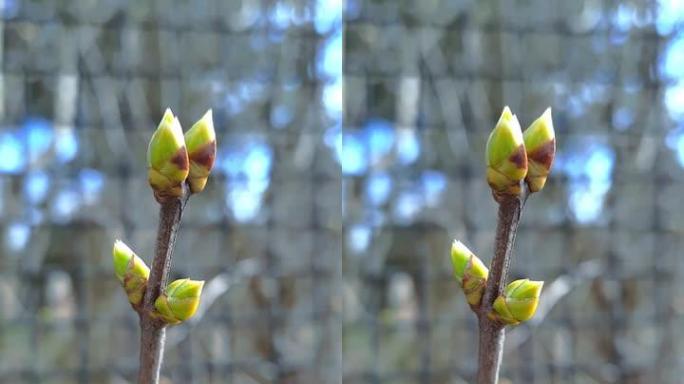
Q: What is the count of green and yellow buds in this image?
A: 8